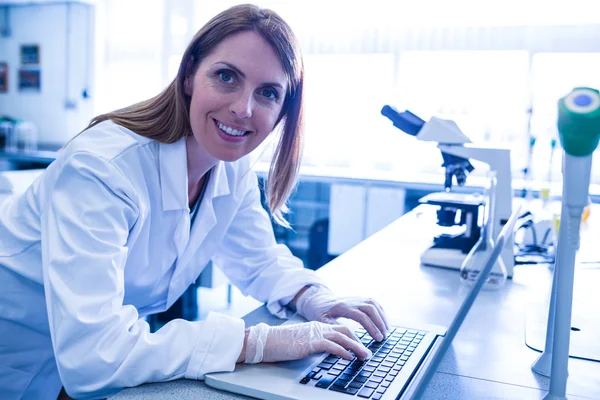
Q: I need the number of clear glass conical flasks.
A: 1